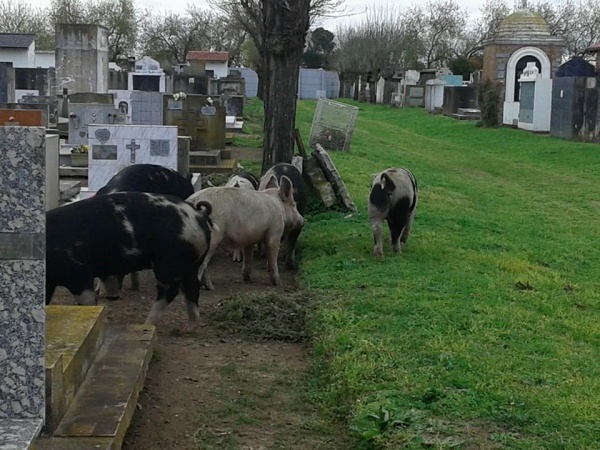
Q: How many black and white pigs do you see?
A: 5